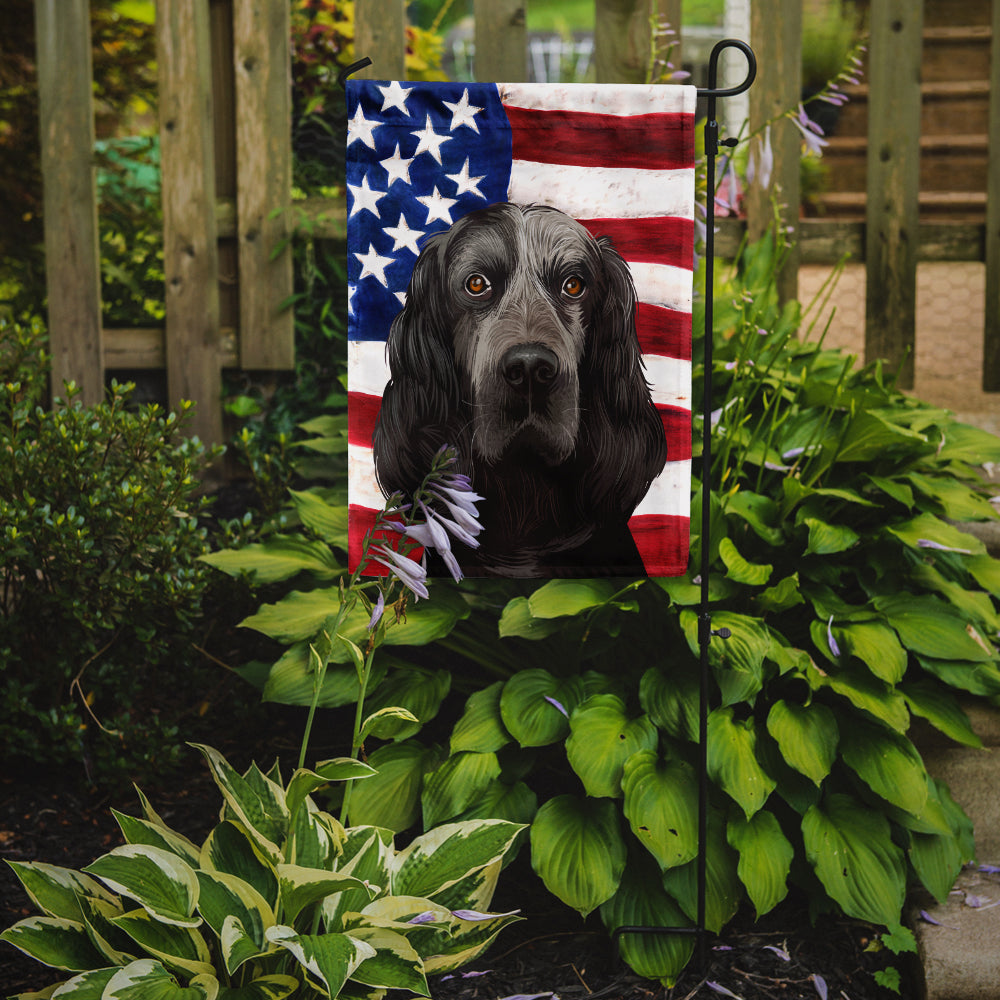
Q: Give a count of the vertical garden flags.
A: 1